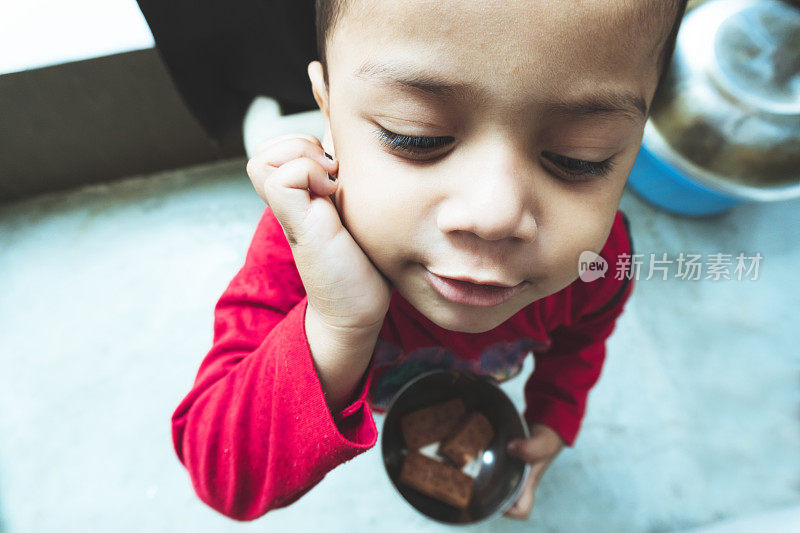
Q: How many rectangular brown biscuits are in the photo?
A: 3